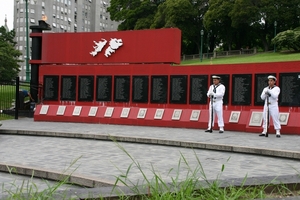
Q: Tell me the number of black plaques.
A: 13